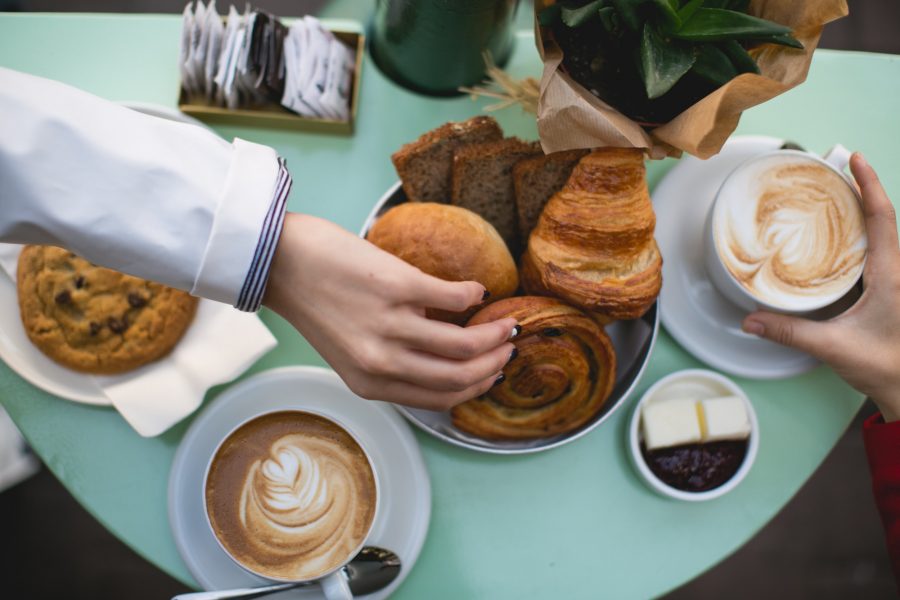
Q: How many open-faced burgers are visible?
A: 0